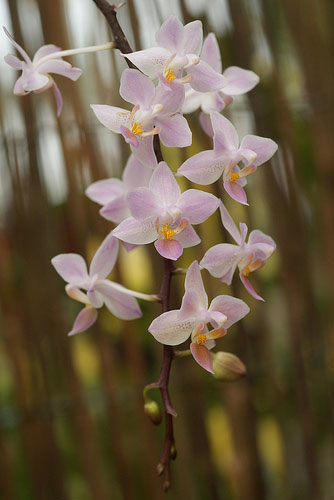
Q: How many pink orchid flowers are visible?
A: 10